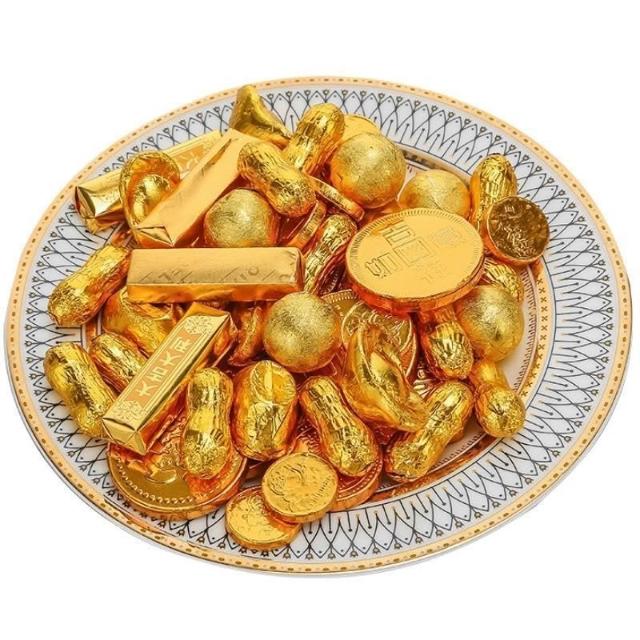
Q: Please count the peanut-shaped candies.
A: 13